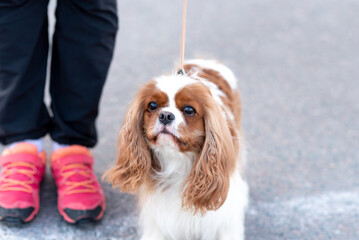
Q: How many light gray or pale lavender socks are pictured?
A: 2